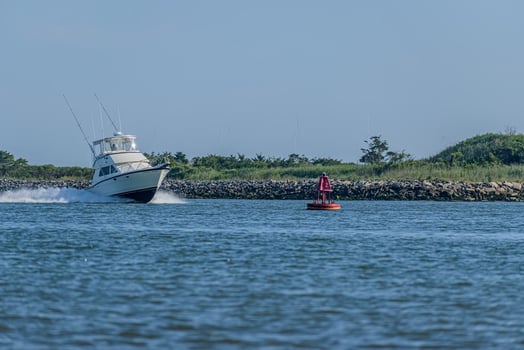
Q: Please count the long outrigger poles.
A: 2